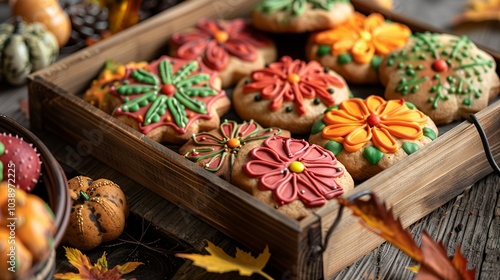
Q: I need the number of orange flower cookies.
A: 2